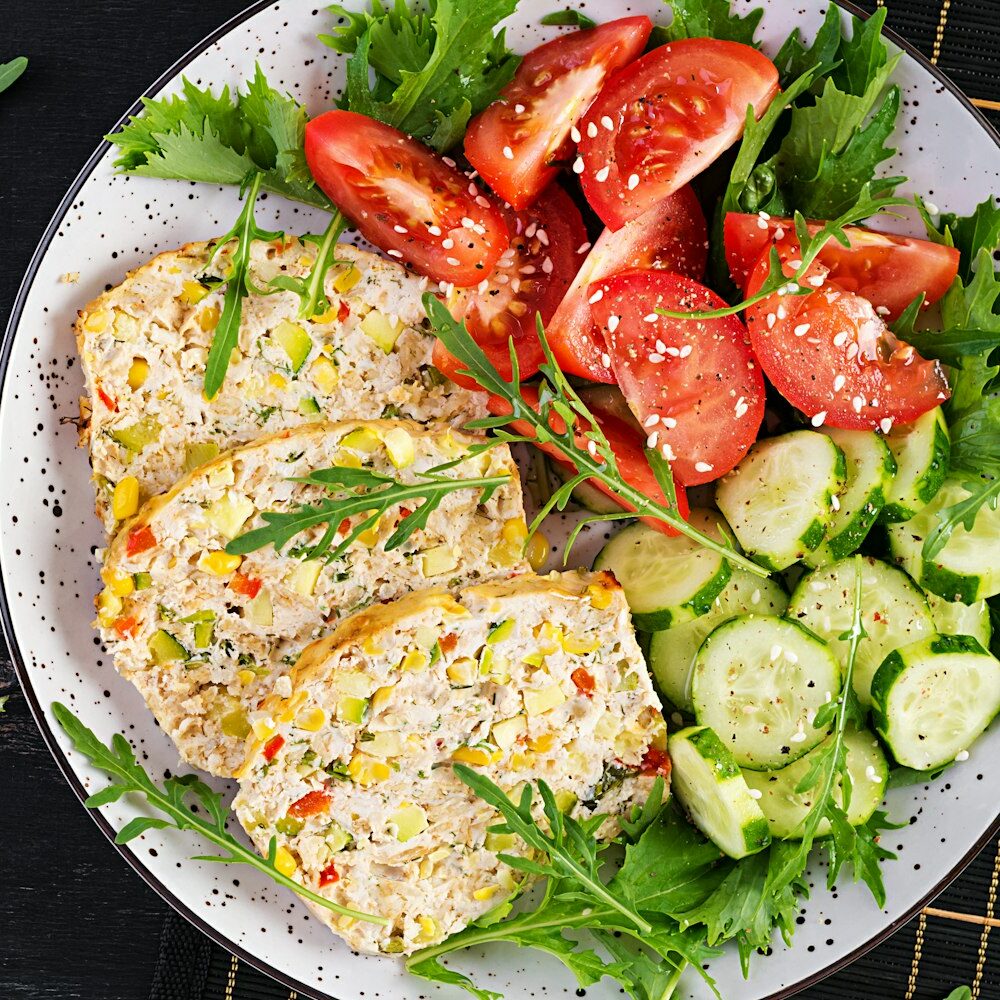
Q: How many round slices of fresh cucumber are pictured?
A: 12